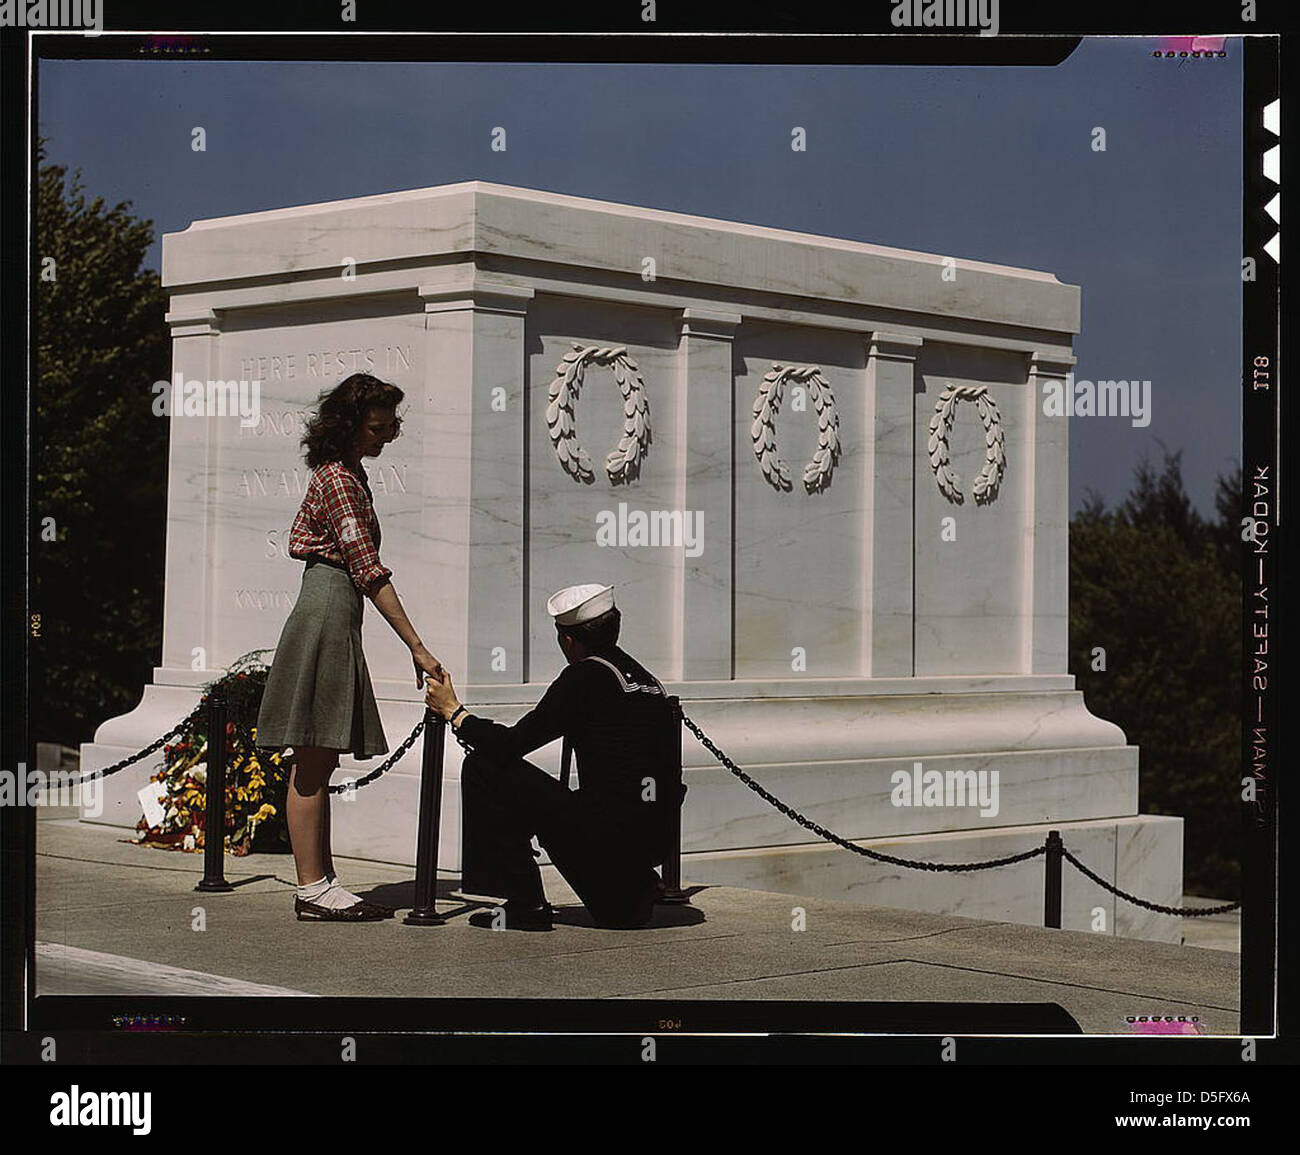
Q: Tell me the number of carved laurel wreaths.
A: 3